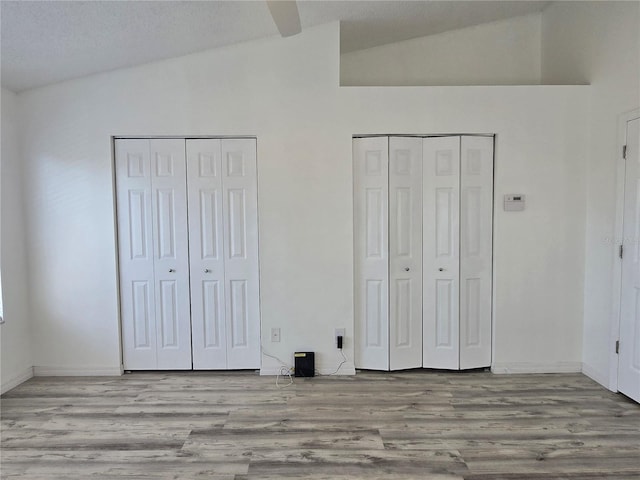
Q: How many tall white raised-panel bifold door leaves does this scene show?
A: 8